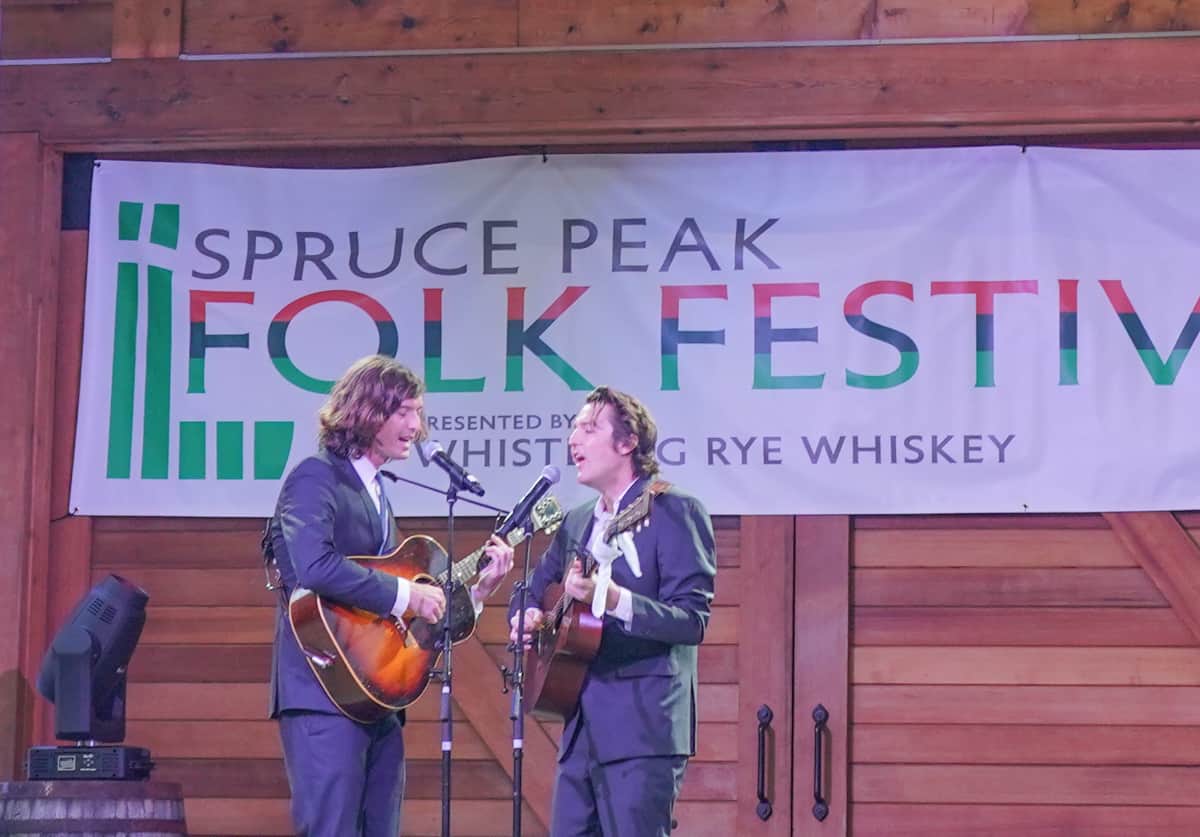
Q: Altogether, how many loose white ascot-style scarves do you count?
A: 1